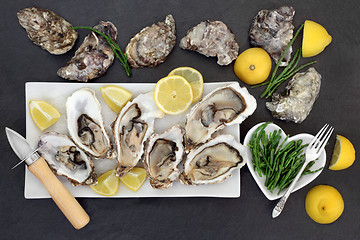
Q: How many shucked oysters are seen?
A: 6